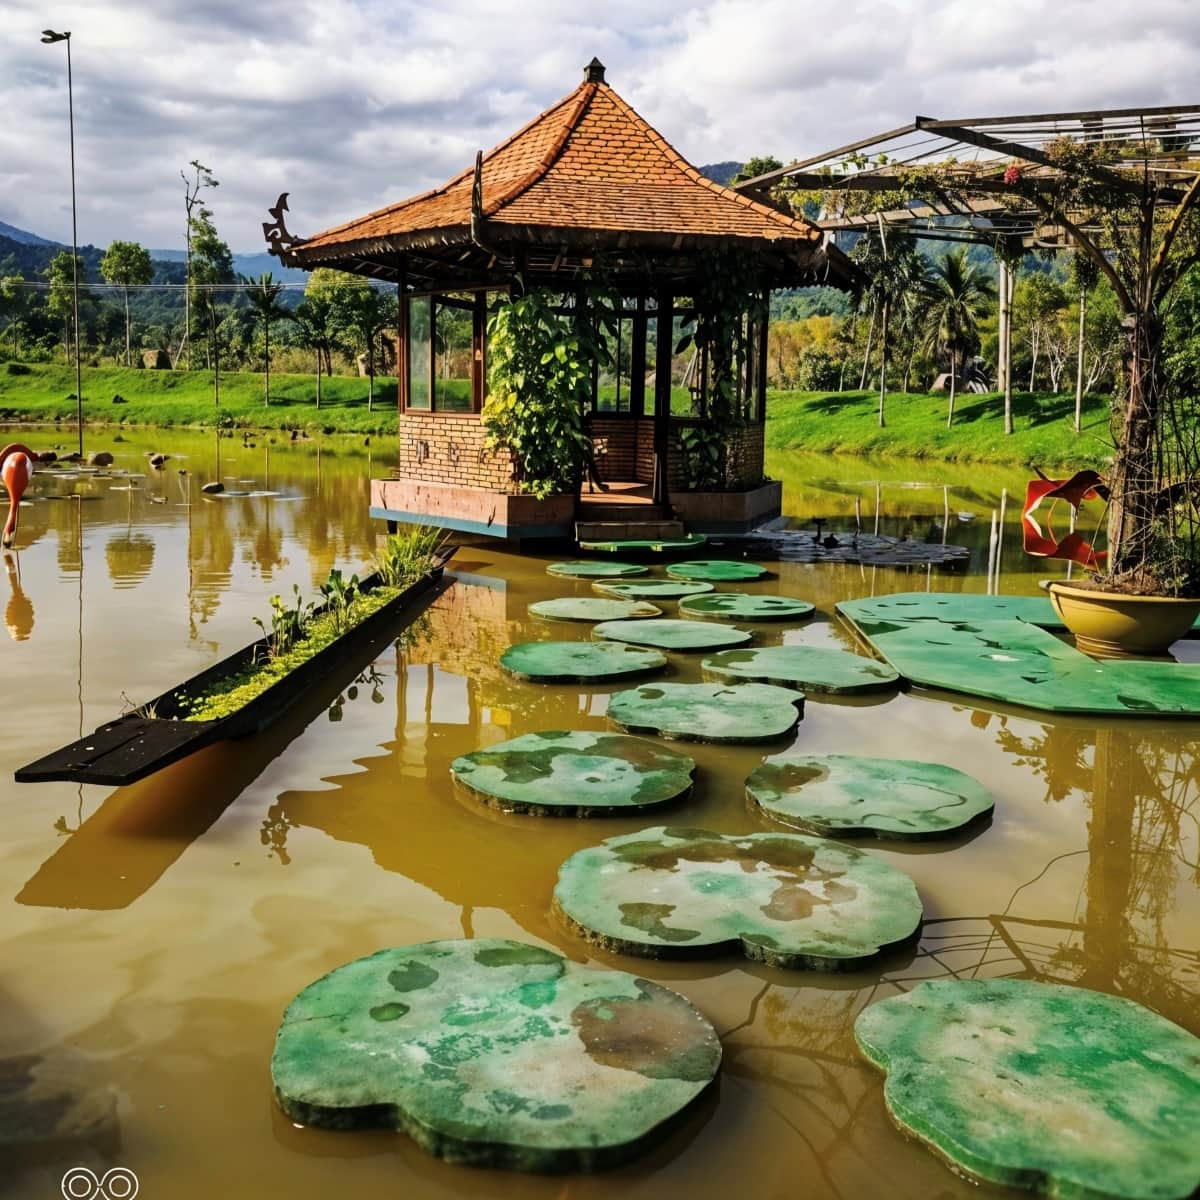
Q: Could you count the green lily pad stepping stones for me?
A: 15